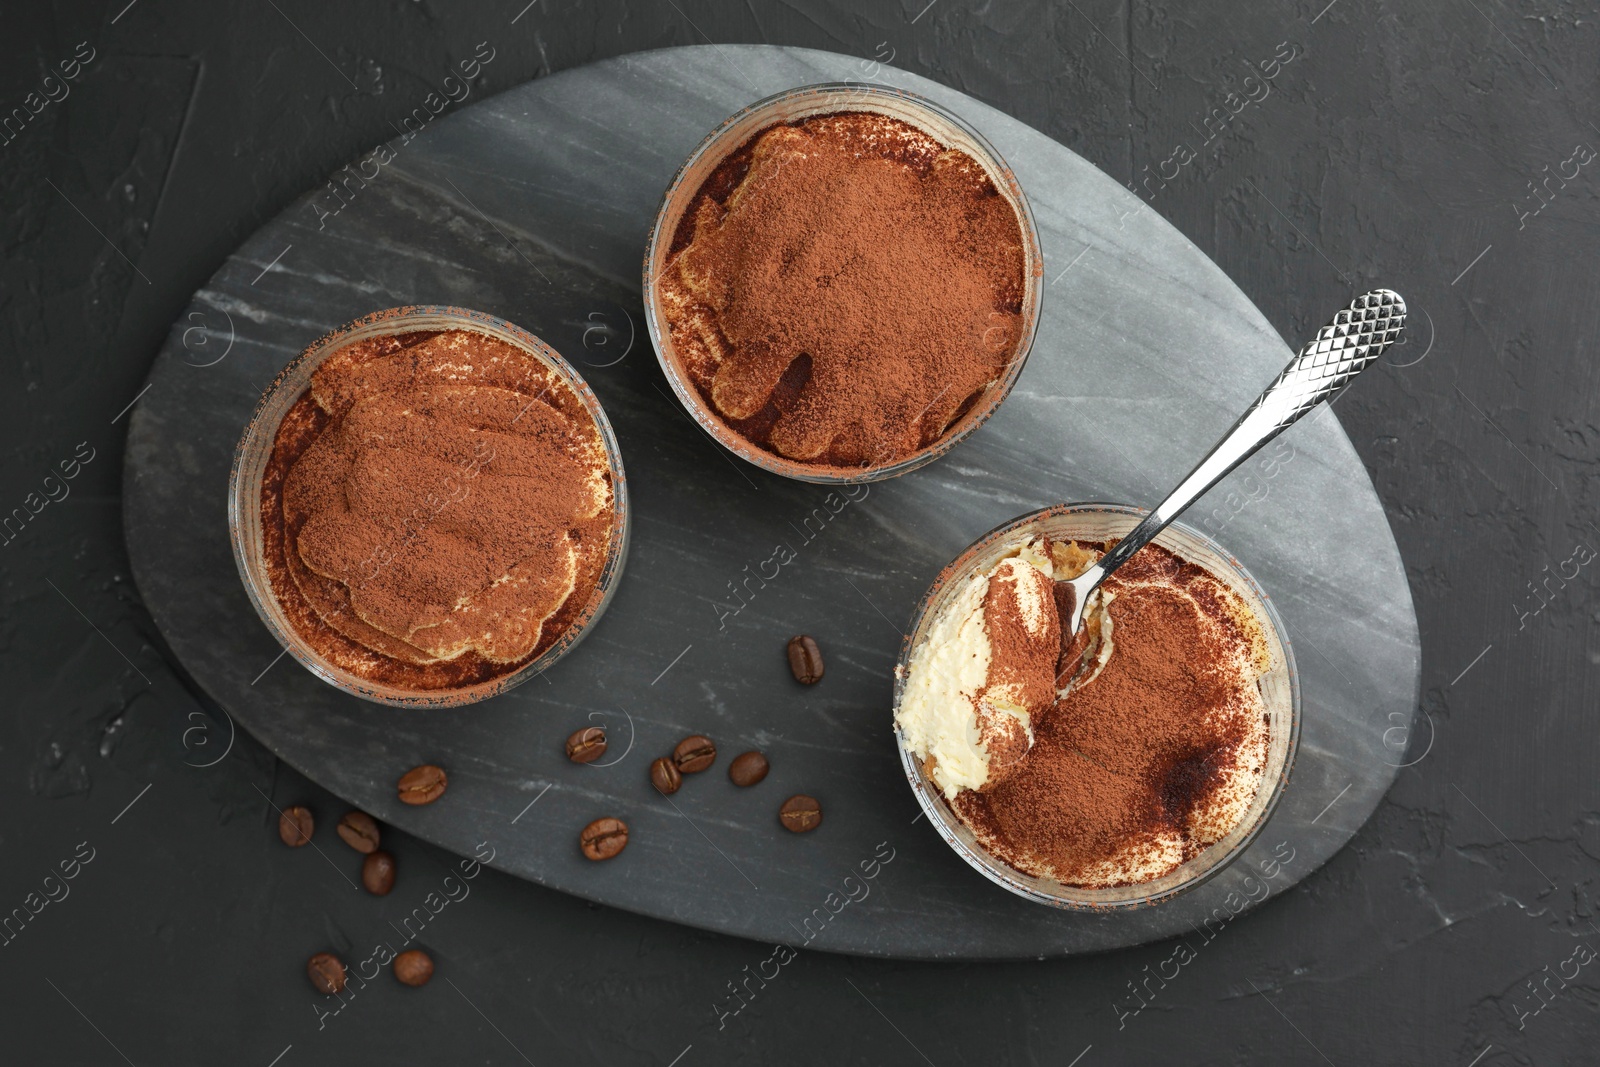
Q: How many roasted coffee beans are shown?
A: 13